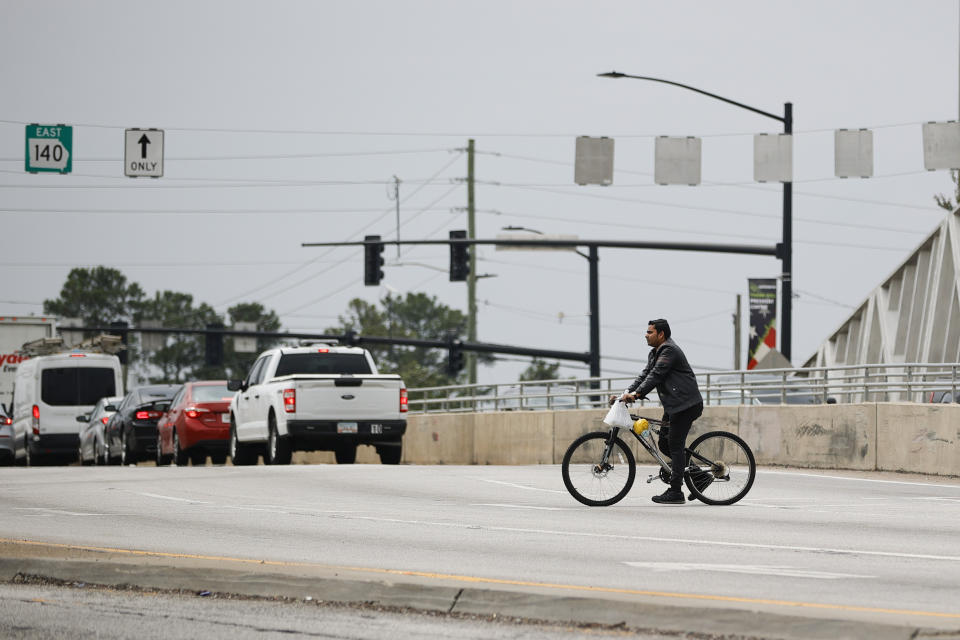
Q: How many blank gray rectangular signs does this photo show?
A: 5